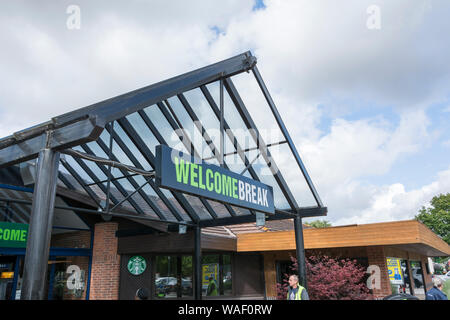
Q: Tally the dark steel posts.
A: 3